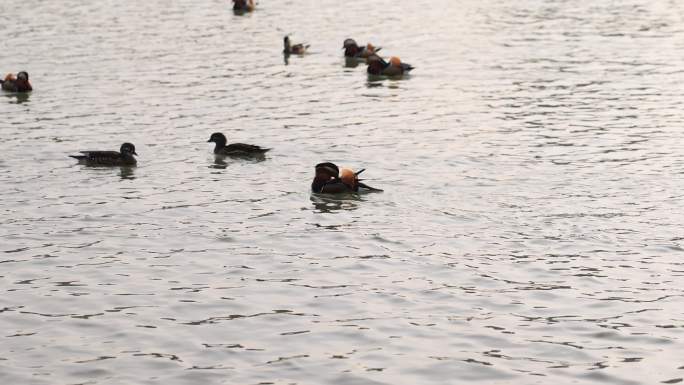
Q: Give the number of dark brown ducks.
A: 2